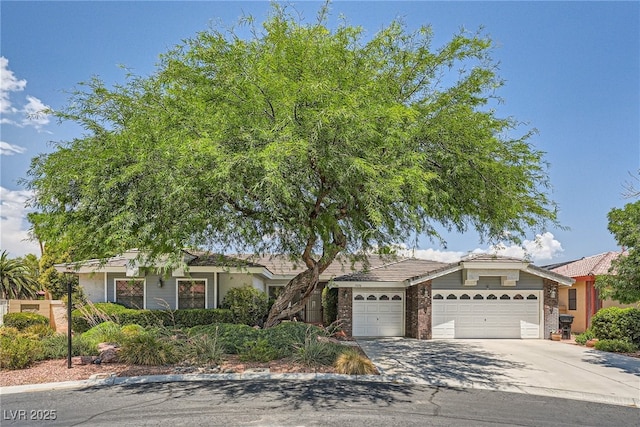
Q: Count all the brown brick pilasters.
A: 3